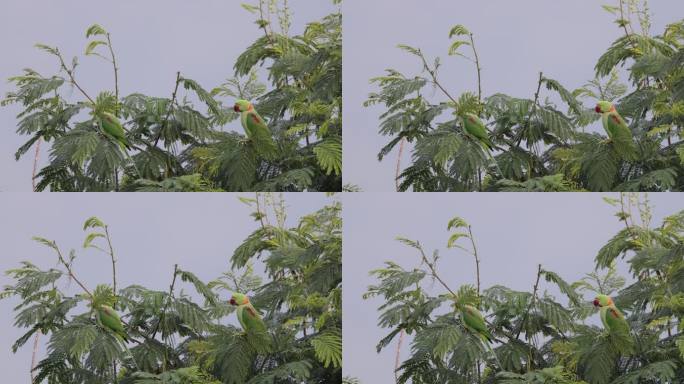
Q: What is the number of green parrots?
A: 8